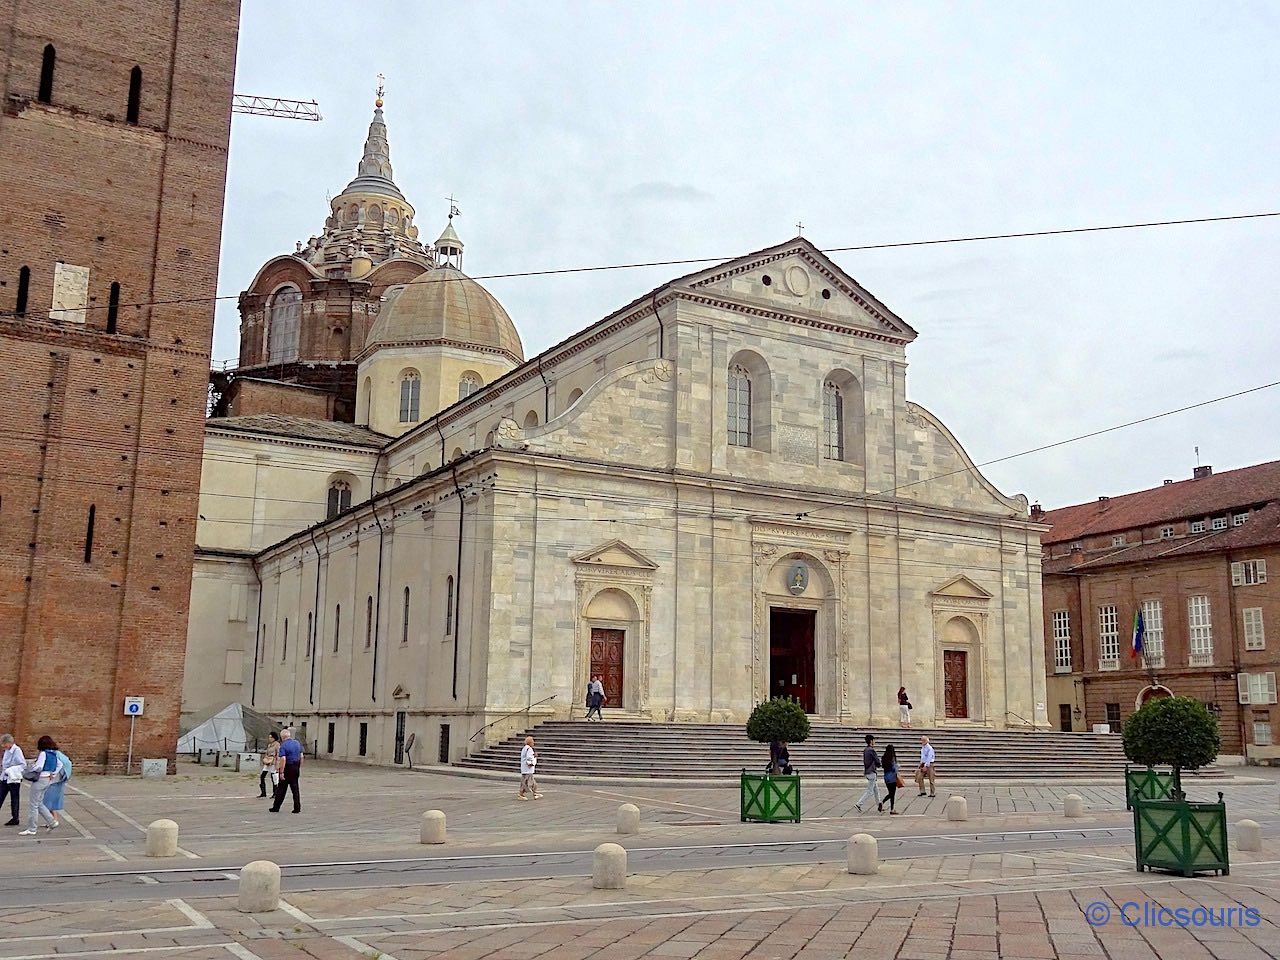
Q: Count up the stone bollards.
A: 9